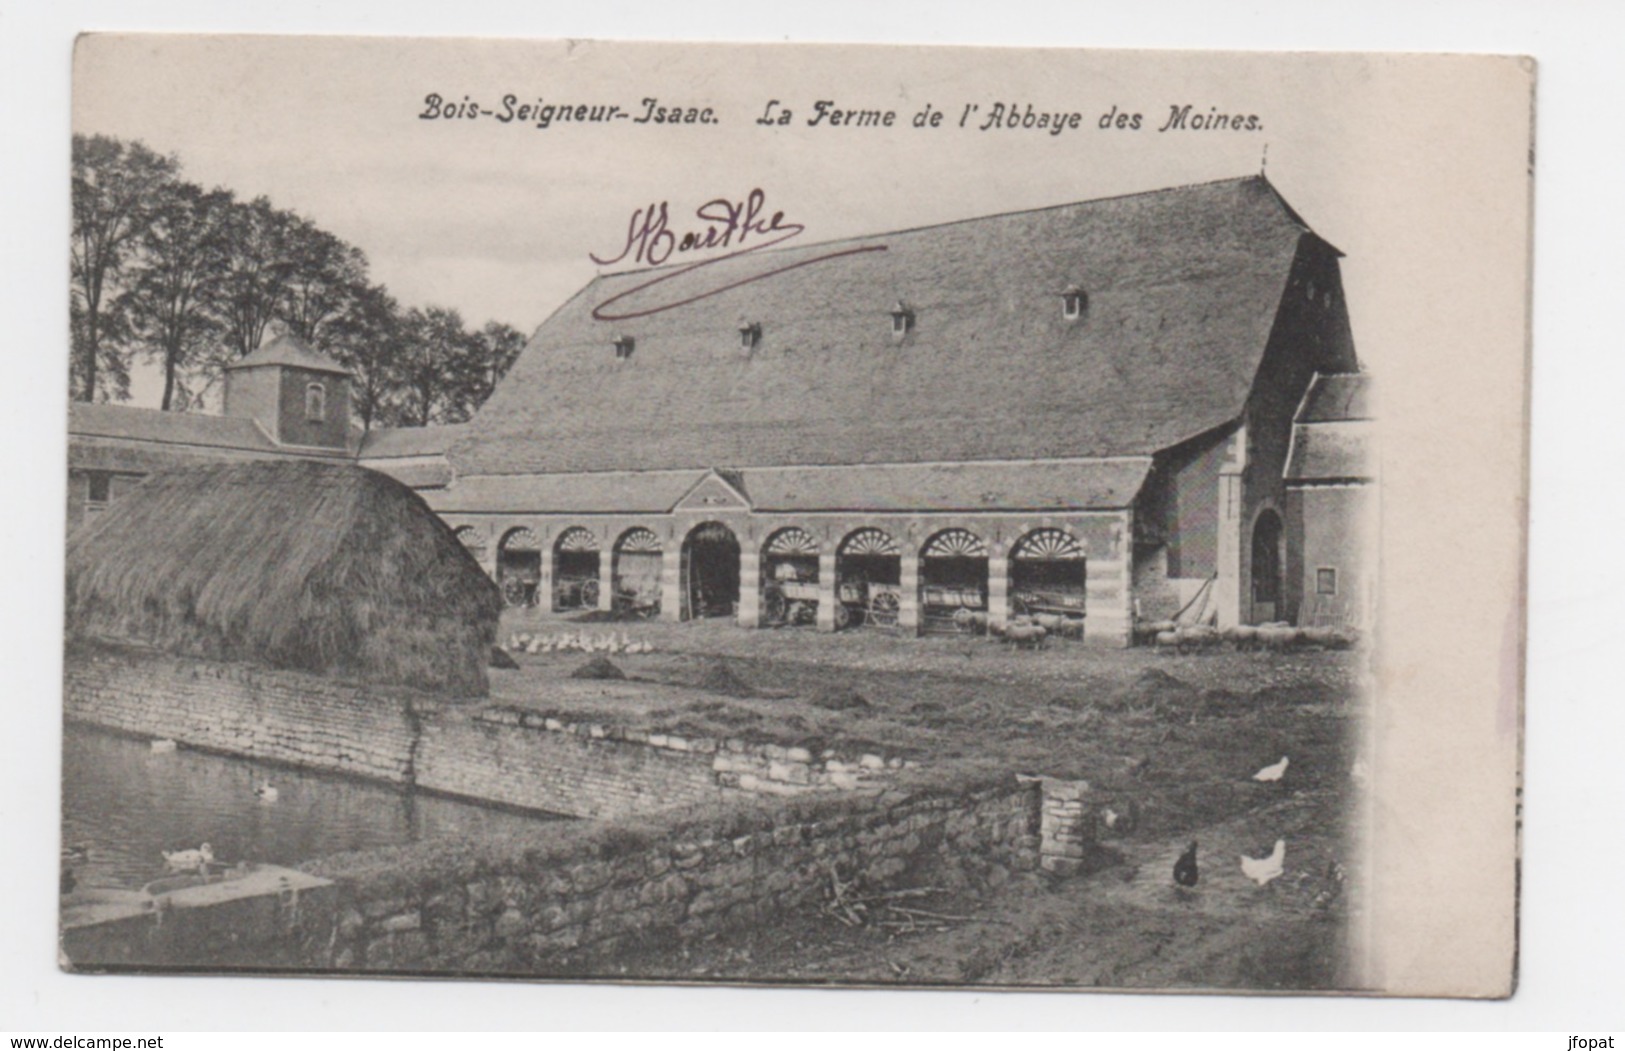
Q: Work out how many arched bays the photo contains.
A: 9